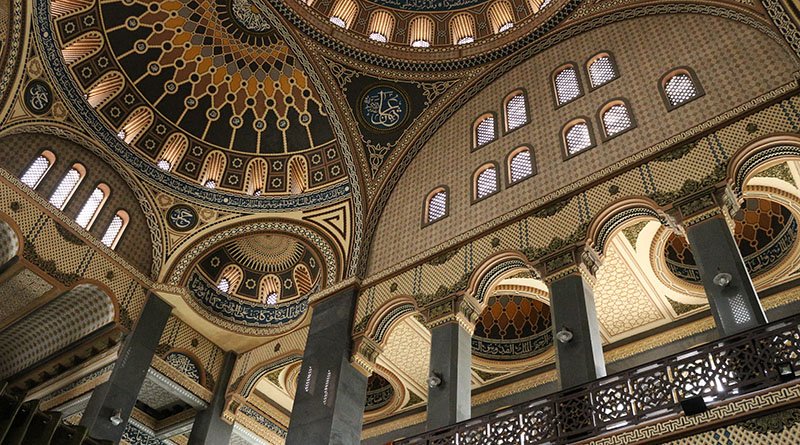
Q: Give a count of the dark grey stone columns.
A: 6